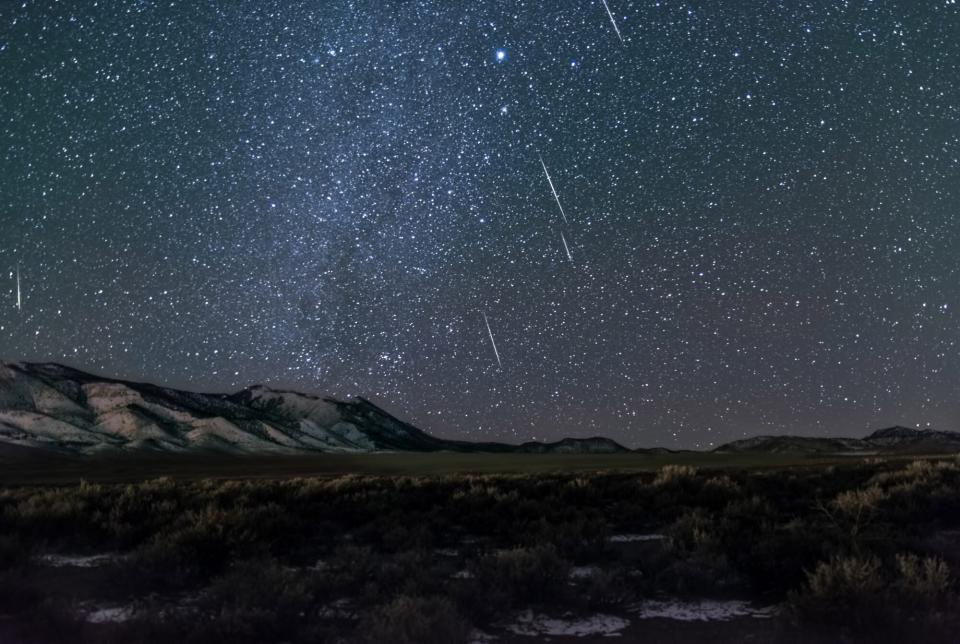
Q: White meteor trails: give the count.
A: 5